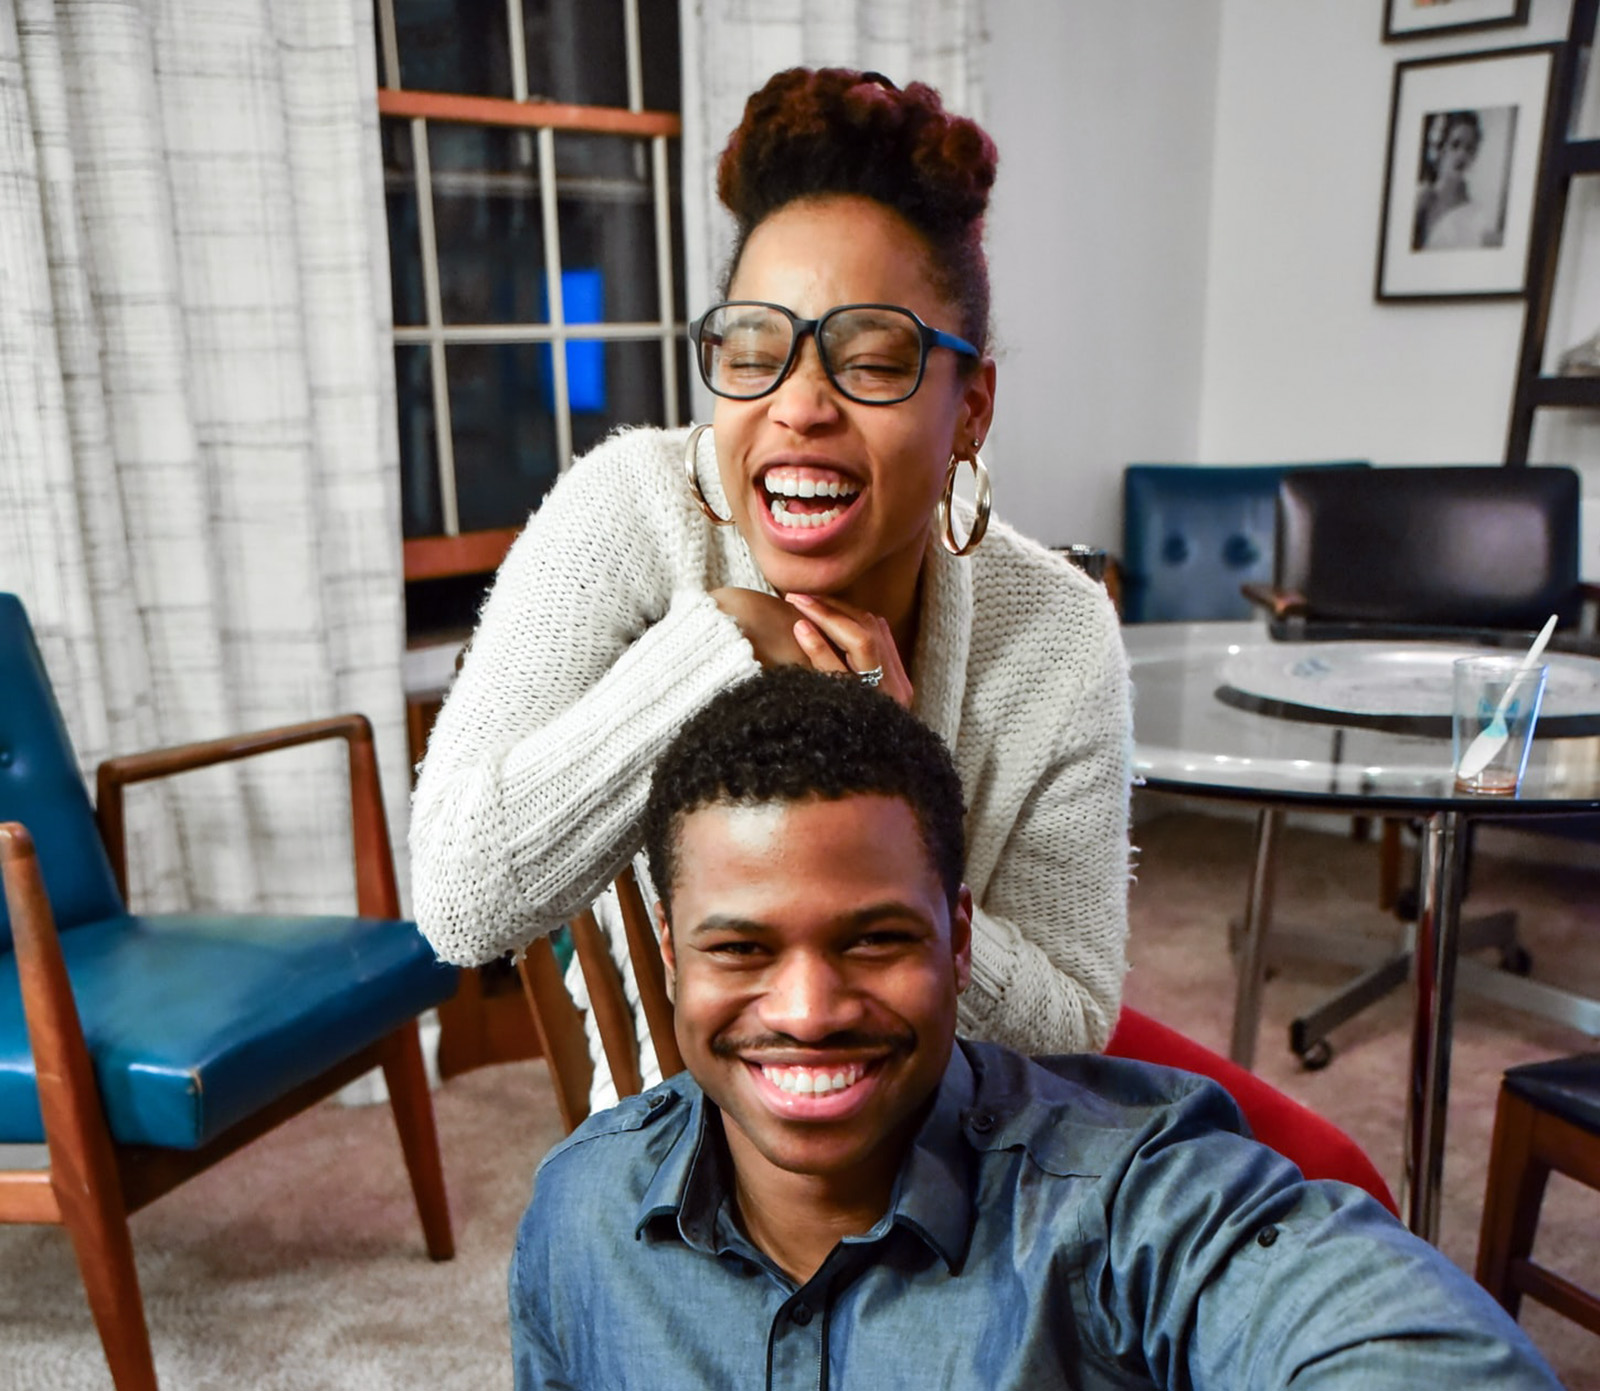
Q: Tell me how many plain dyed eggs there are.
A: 0